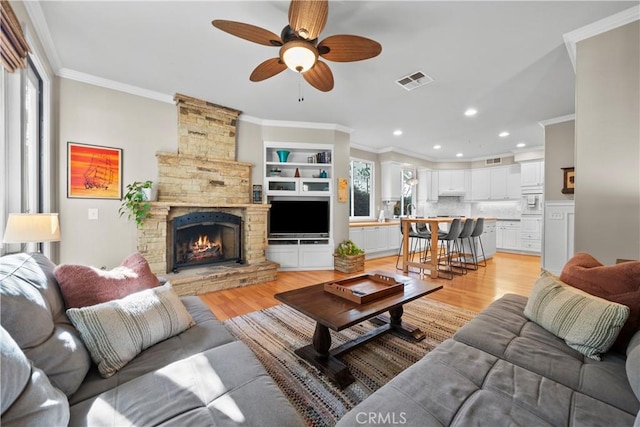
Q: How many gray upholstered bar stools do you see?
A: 6